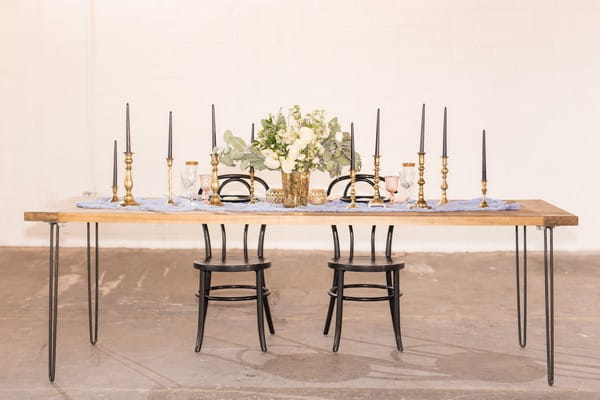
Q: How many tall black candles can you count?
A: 10